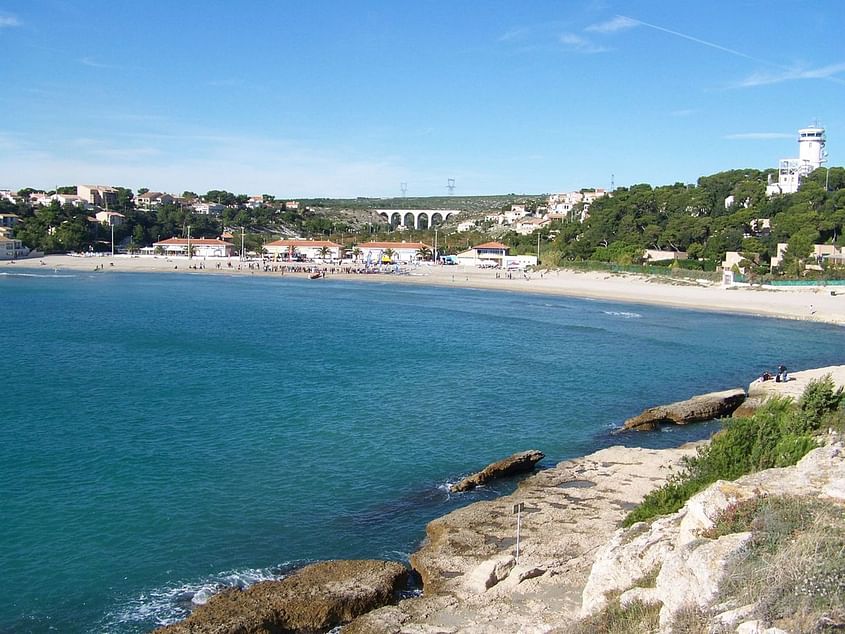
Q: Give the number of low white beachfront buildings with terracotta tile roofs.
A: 4